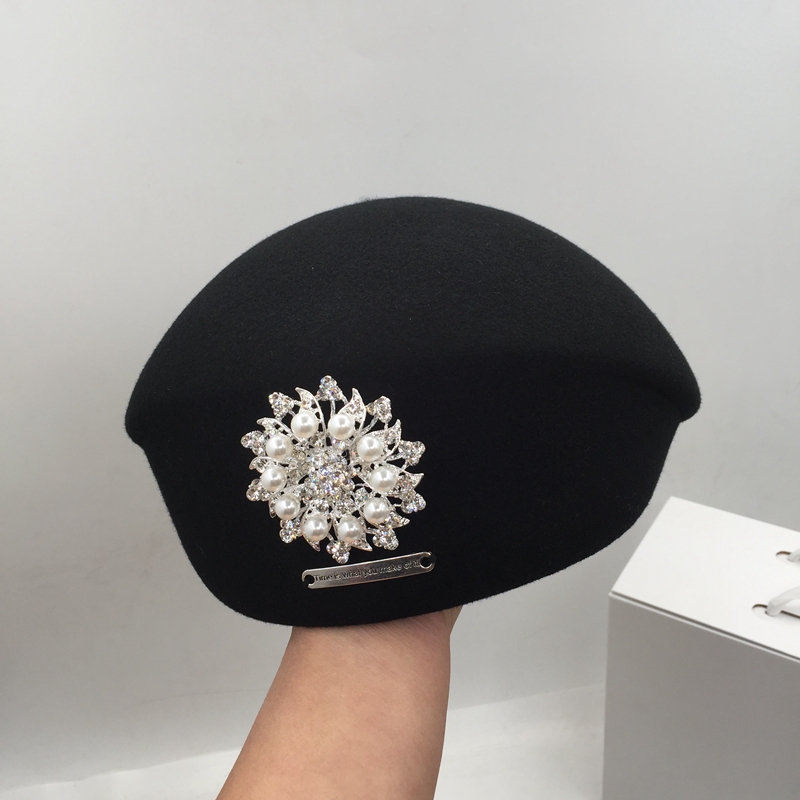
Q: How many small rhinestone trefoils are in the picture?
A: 10